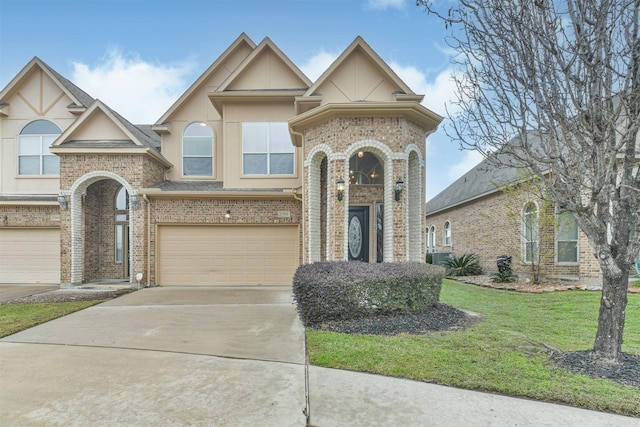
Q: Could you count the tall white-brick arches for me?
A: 4